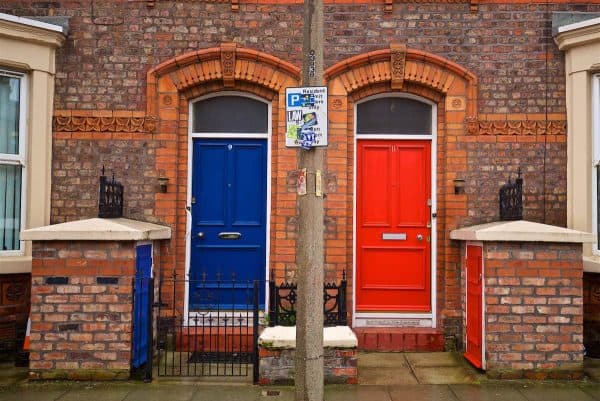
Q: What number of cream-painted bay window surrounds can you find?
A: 2